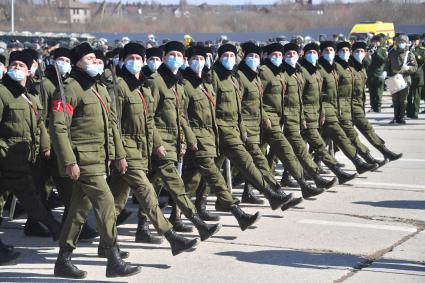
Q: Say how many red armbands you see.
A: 1